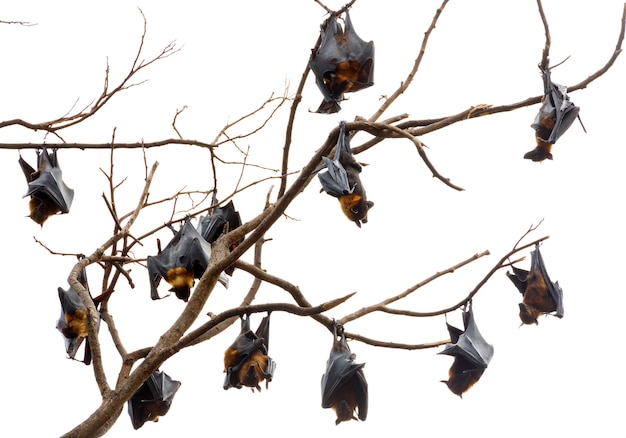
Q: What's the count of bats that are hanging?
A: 12